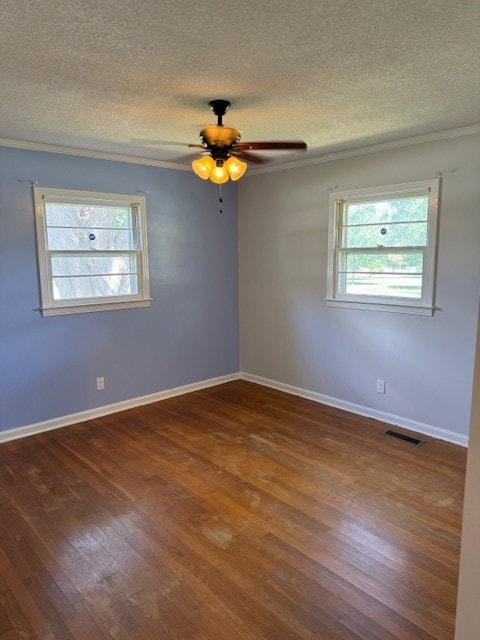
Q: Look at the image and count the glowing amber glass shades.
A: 3